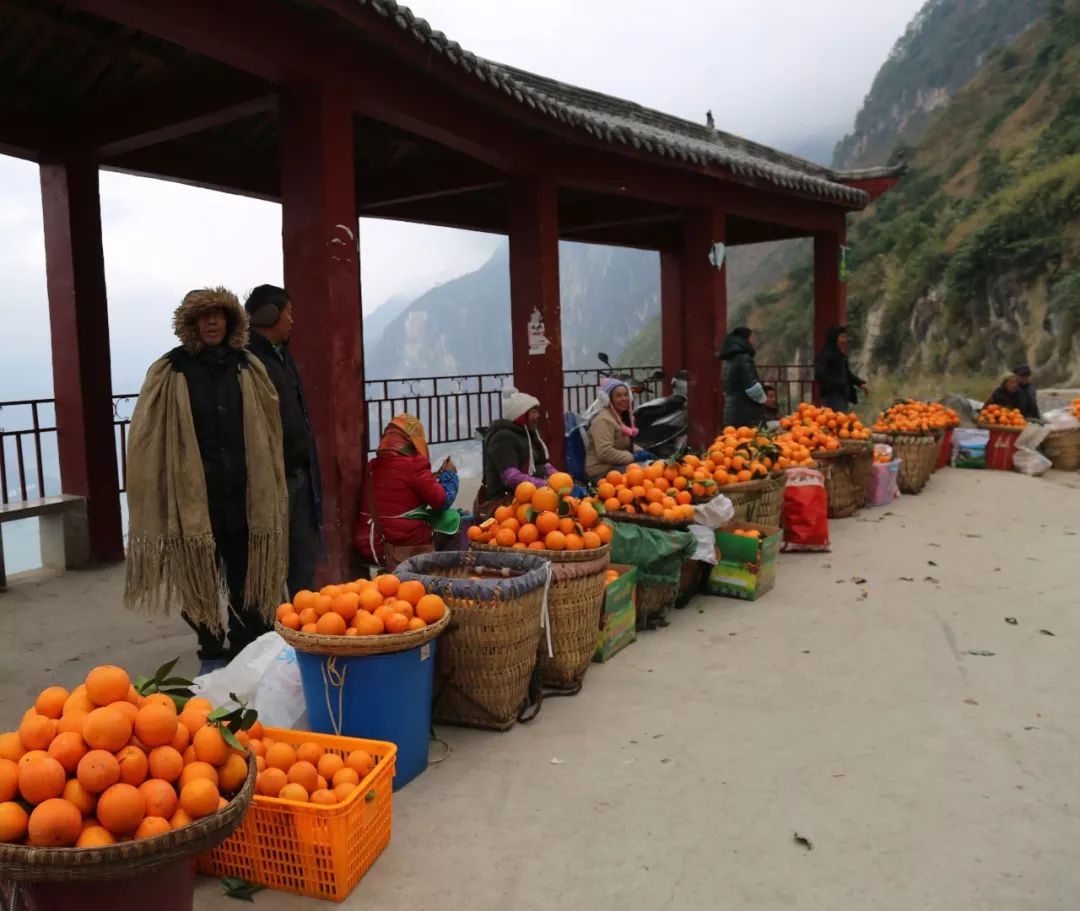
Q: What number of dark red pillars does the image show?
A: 6